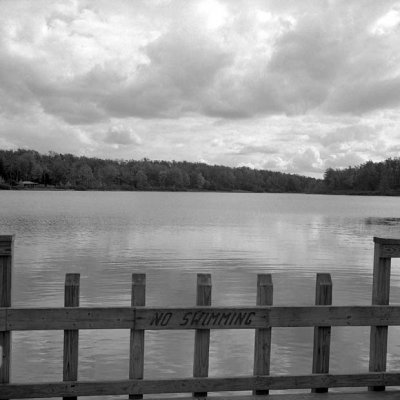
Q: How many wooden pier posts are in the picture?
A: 7